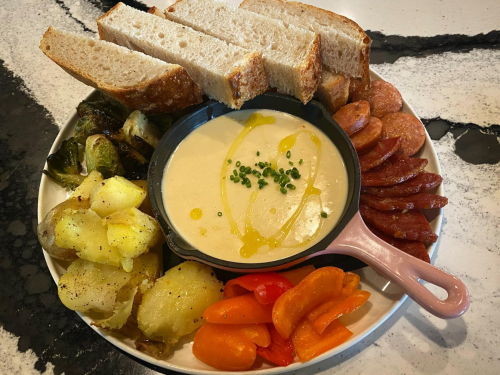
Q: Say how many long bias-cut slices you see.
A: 6